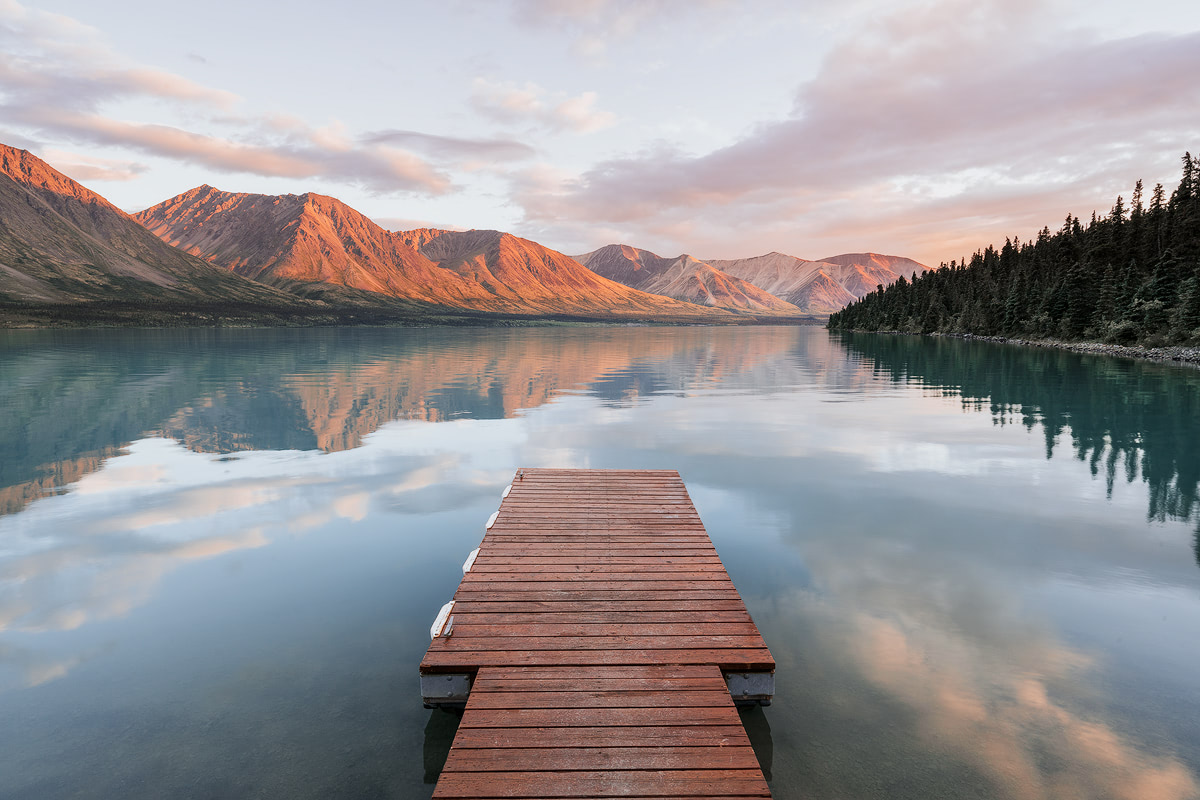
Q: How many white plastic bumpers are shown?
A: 4